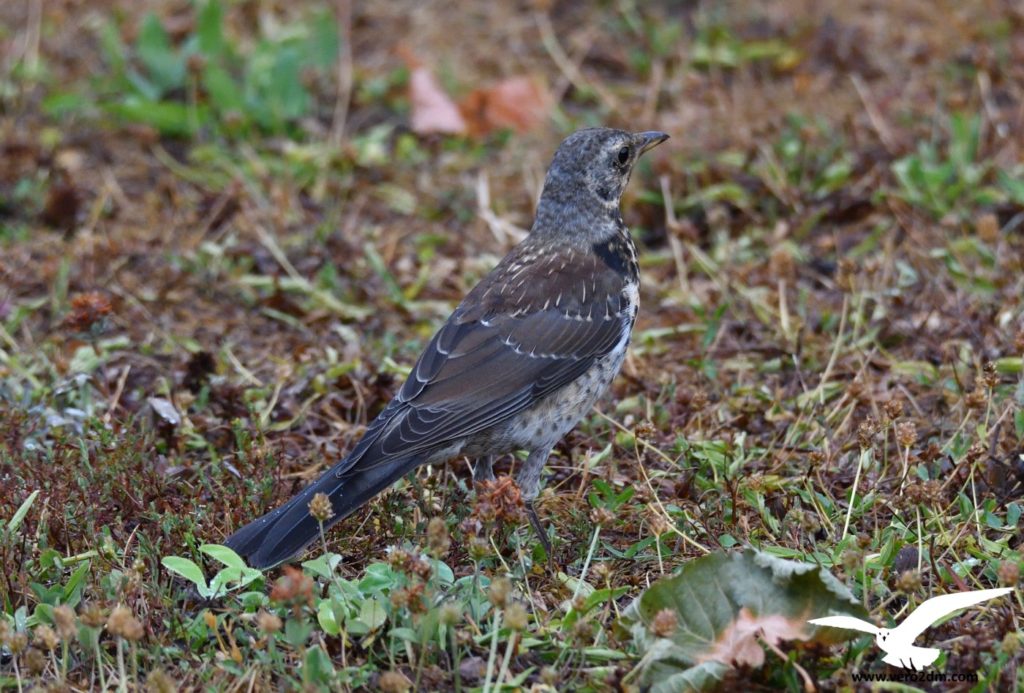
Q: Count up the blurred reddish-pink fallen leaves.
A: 2